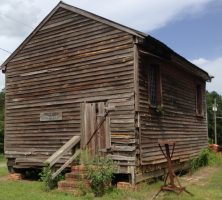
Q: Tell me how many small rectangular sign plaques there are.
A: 1